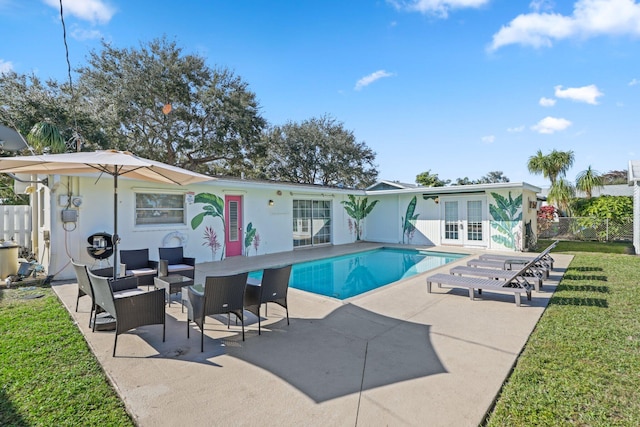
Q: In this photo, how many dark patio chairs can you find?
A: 6